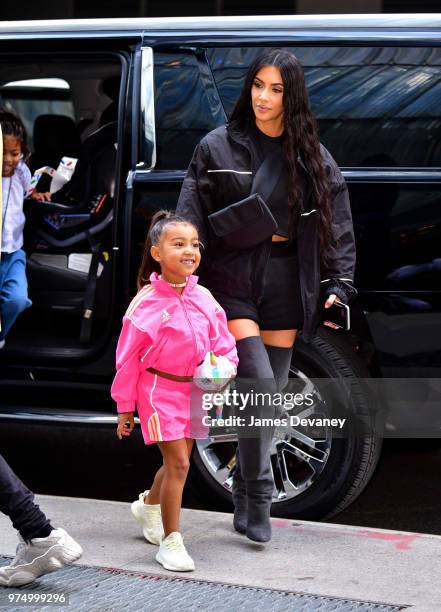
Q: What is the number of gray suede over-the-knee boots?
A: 2